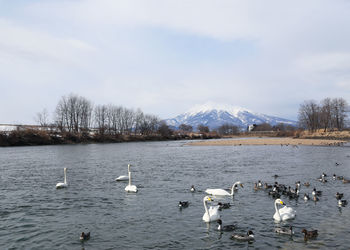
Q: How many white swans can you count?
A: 6